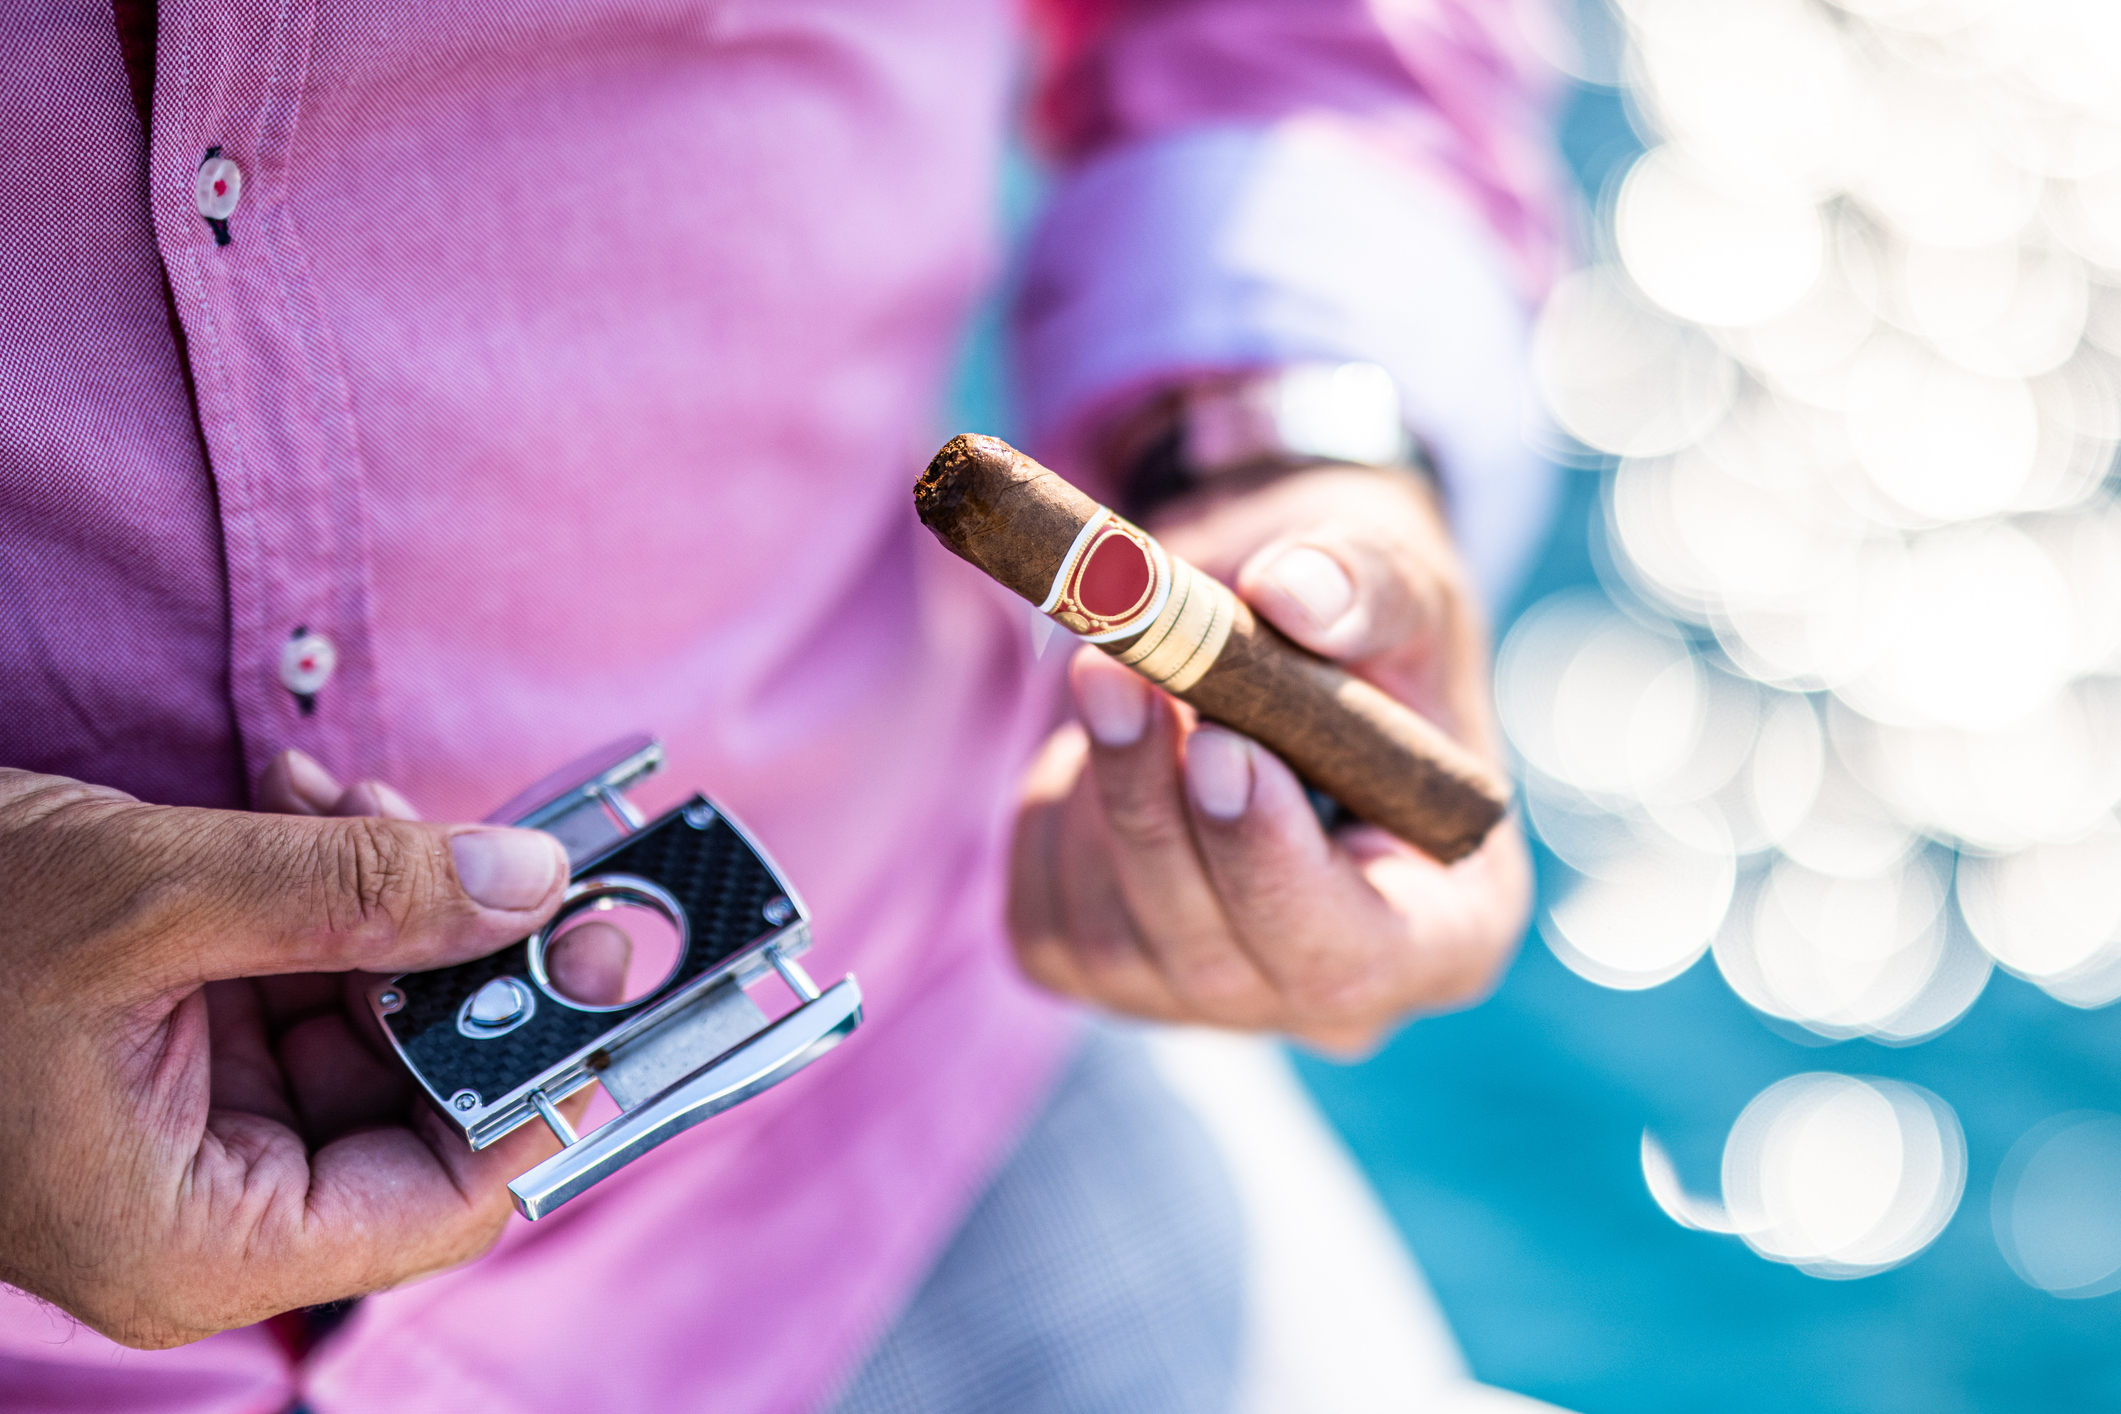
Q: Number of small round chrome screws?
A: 4